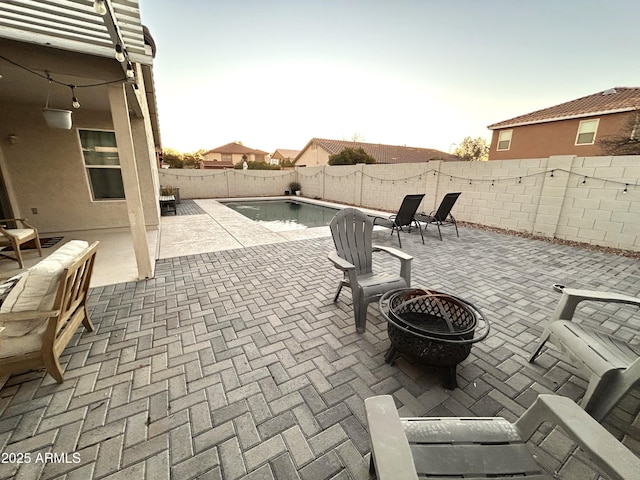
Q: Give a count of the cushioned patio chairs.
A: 2